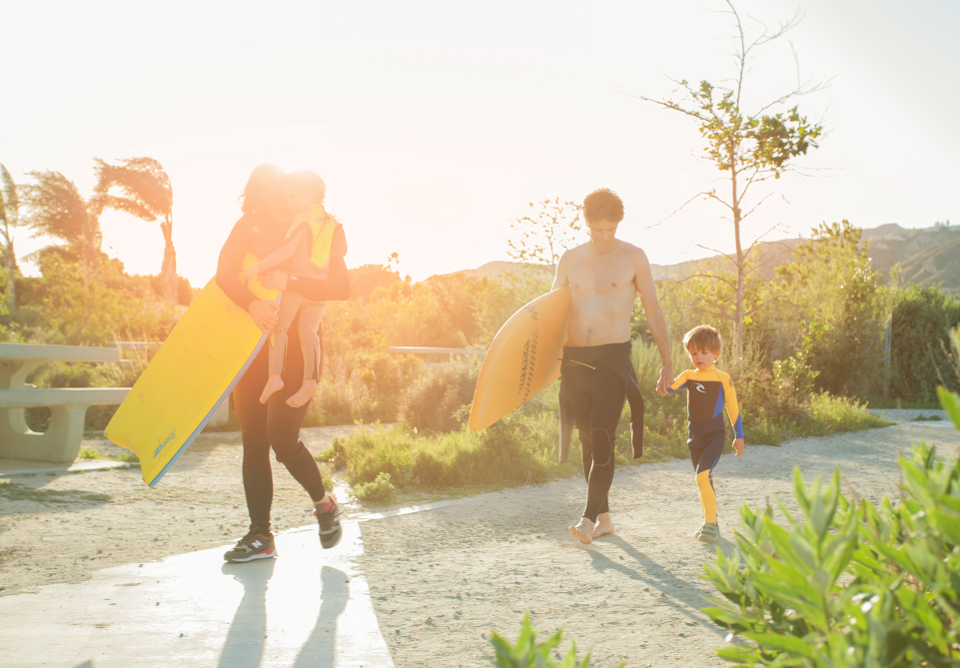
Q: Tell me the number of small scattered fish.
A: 0